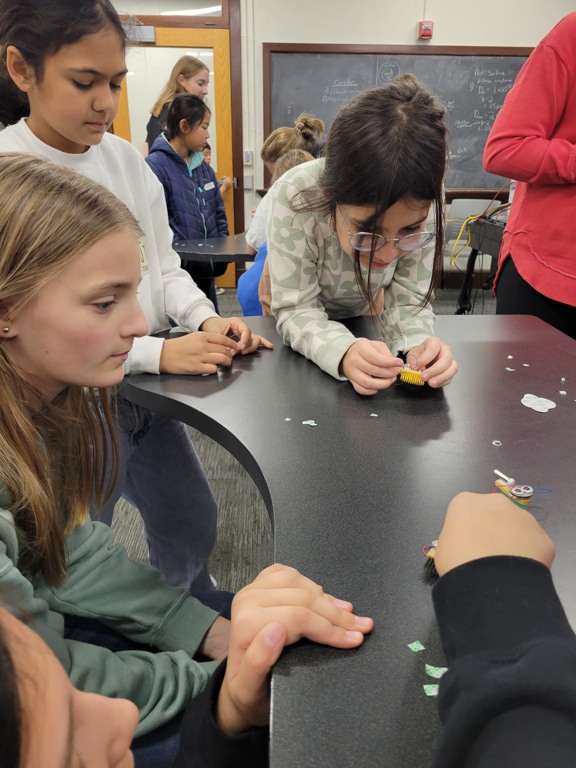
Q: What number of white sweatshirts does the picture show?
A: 1